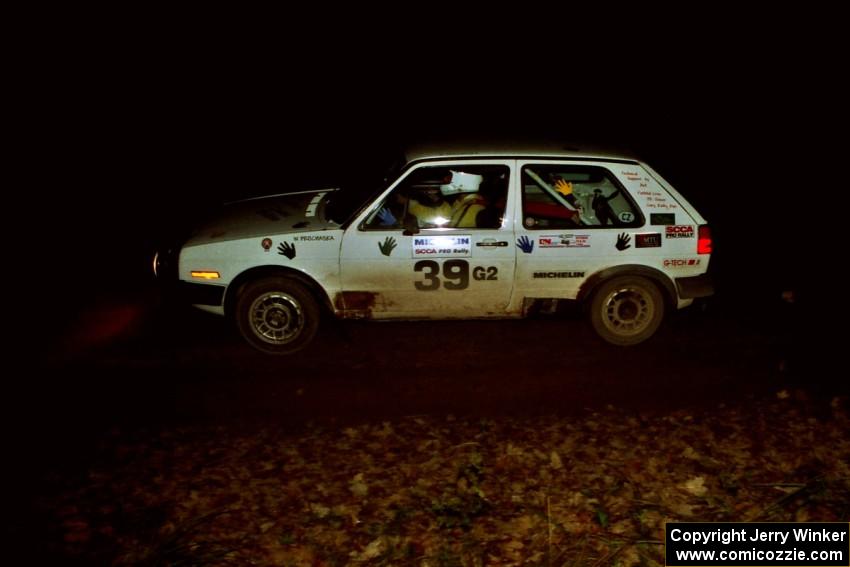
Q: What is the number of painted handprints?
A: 6